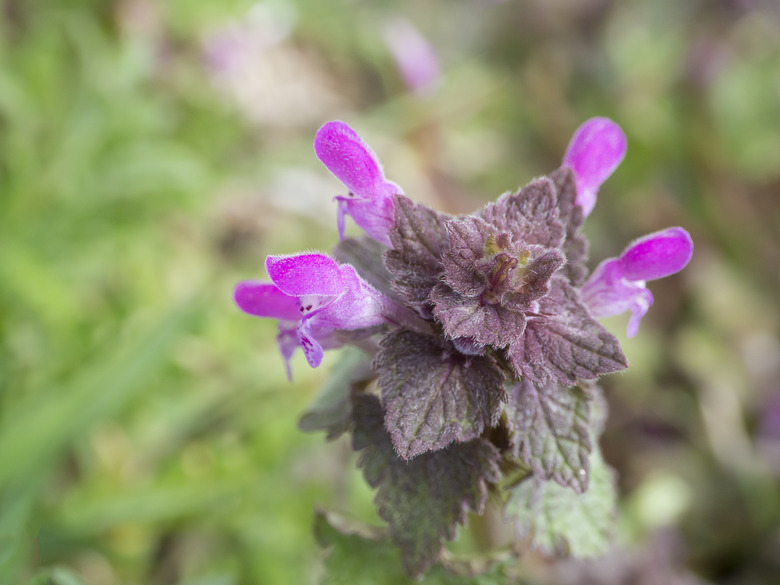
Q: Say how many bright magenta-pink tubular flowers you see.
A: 5